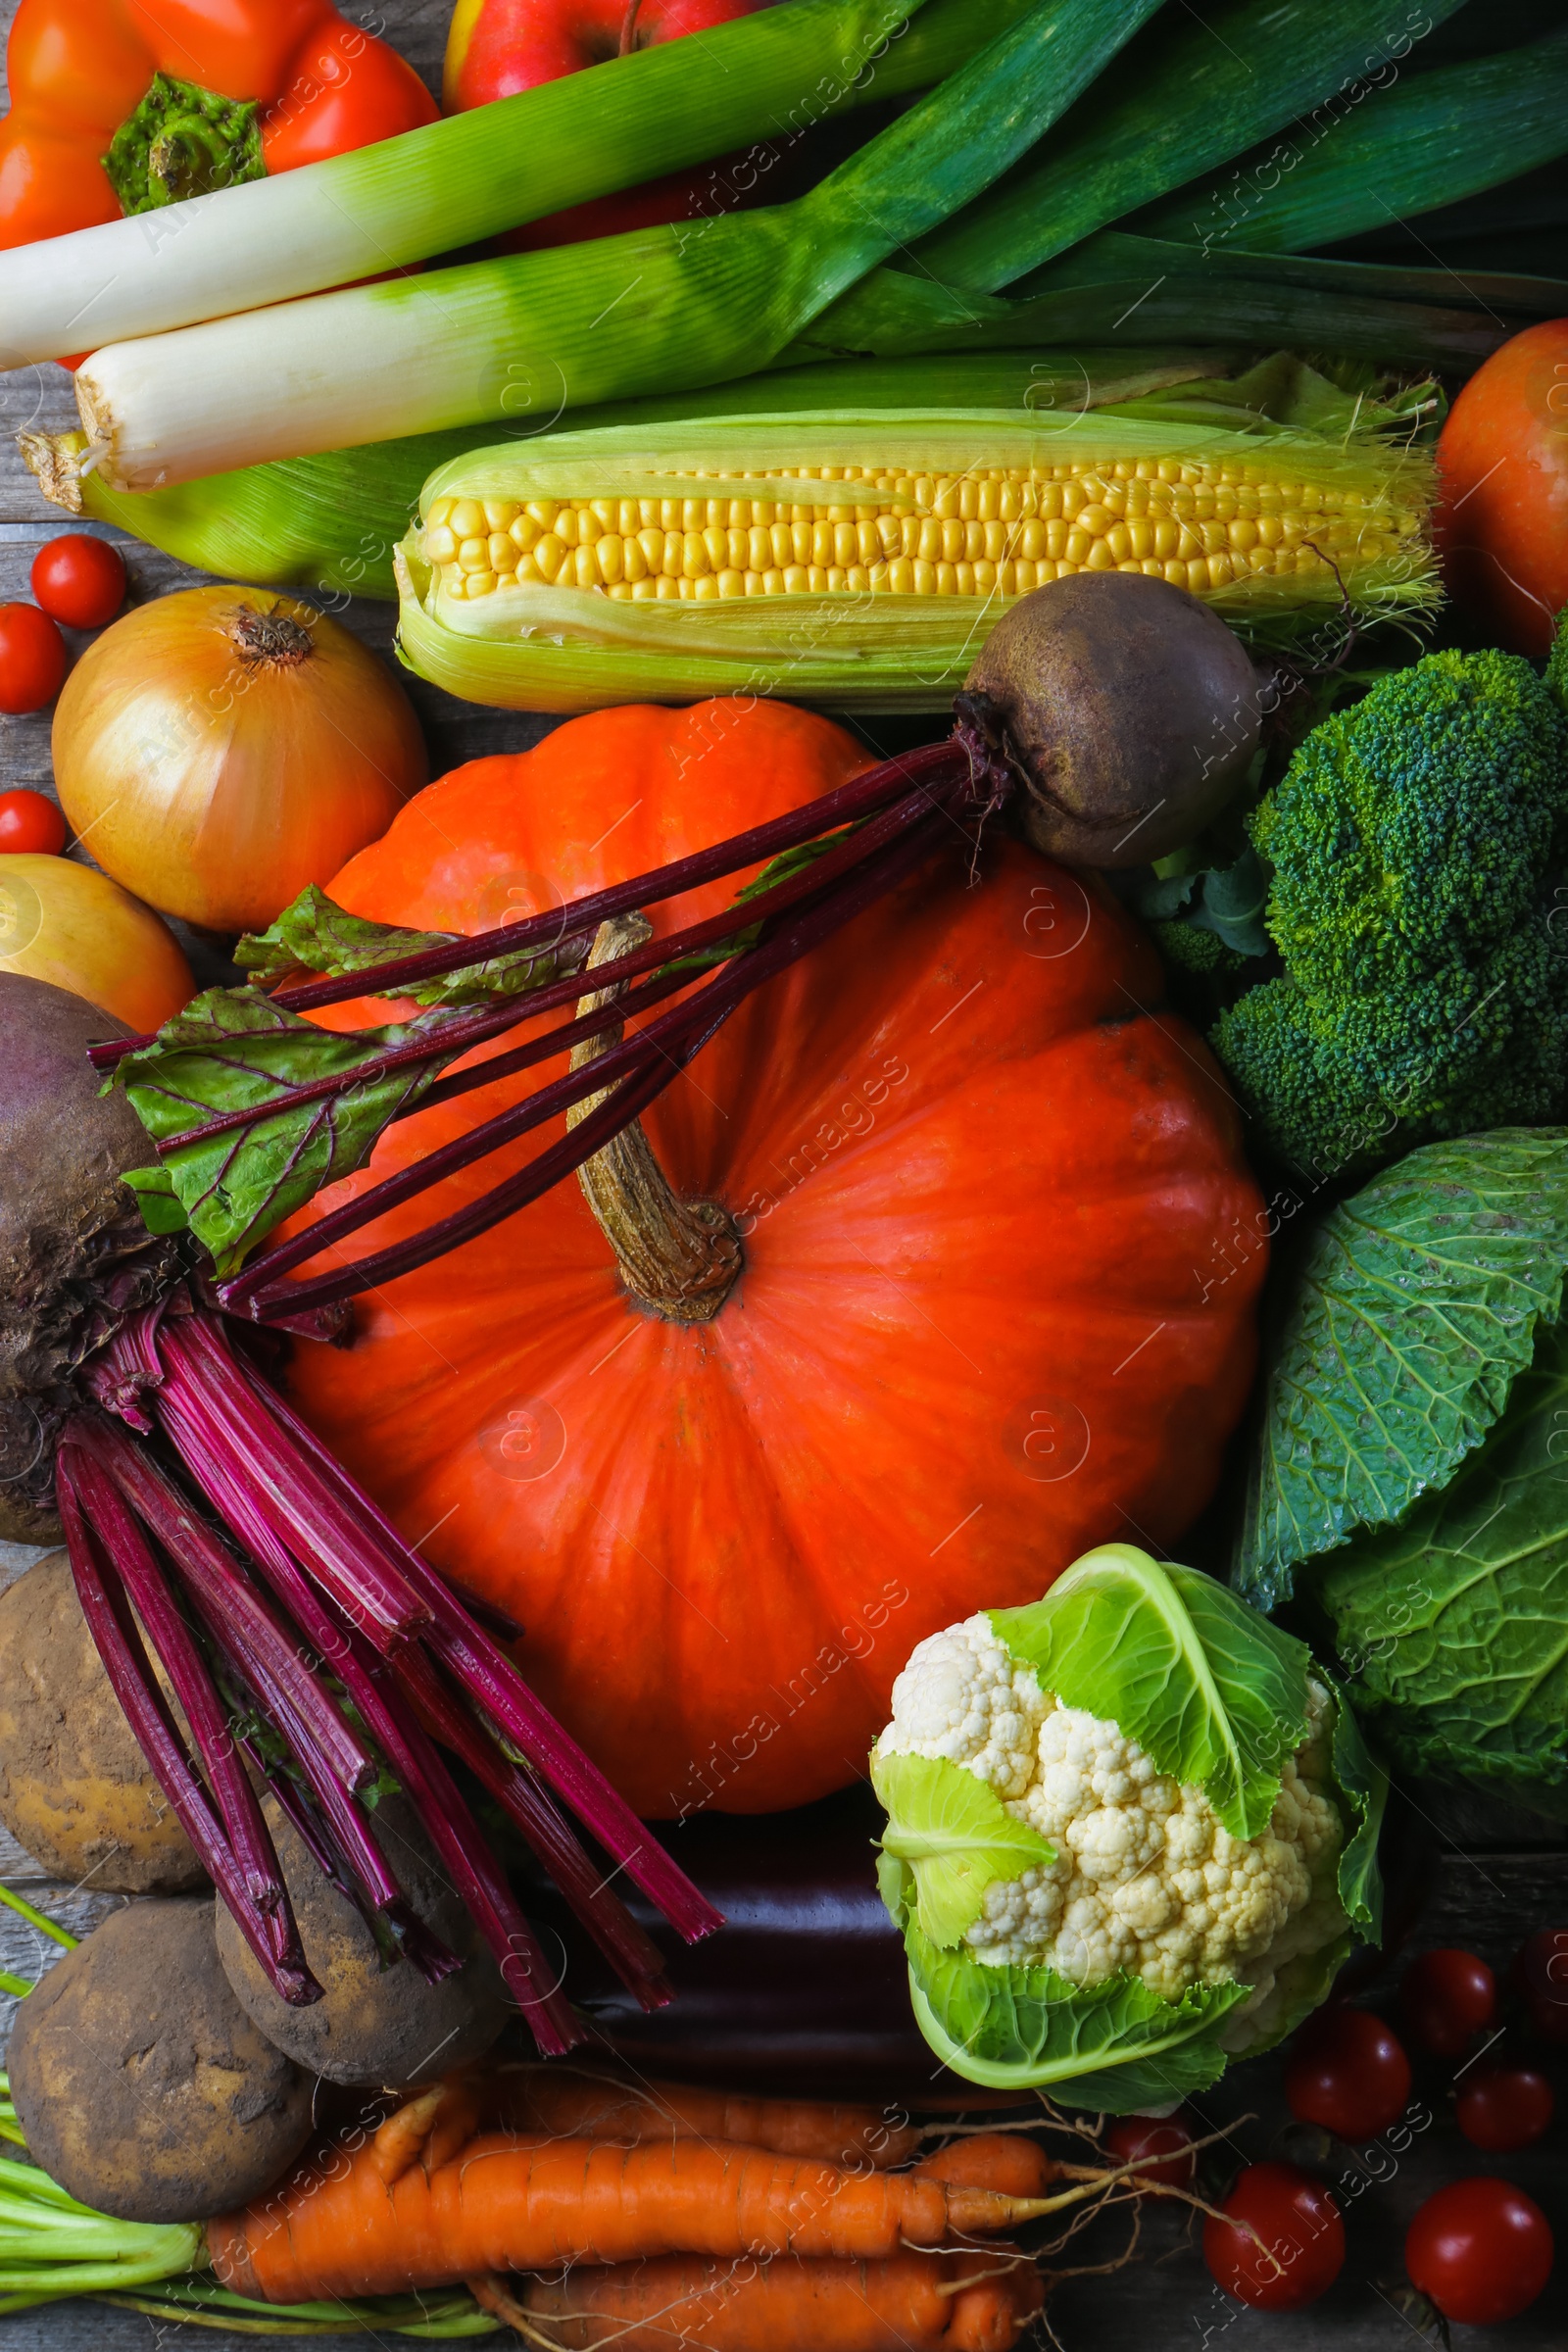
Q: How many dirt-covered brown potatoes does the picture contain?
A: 3